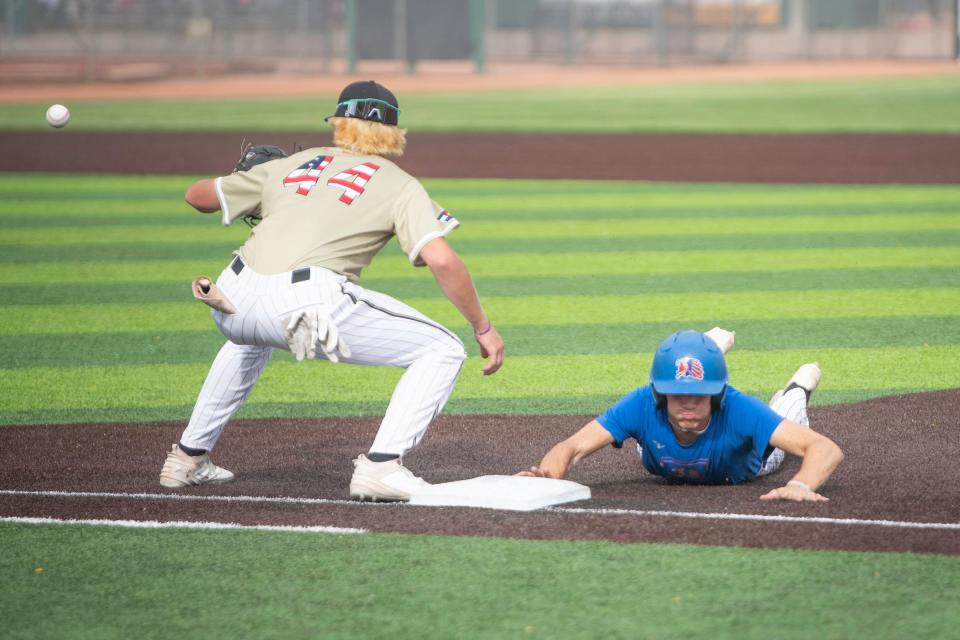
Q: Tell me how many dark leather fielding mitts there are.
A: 1